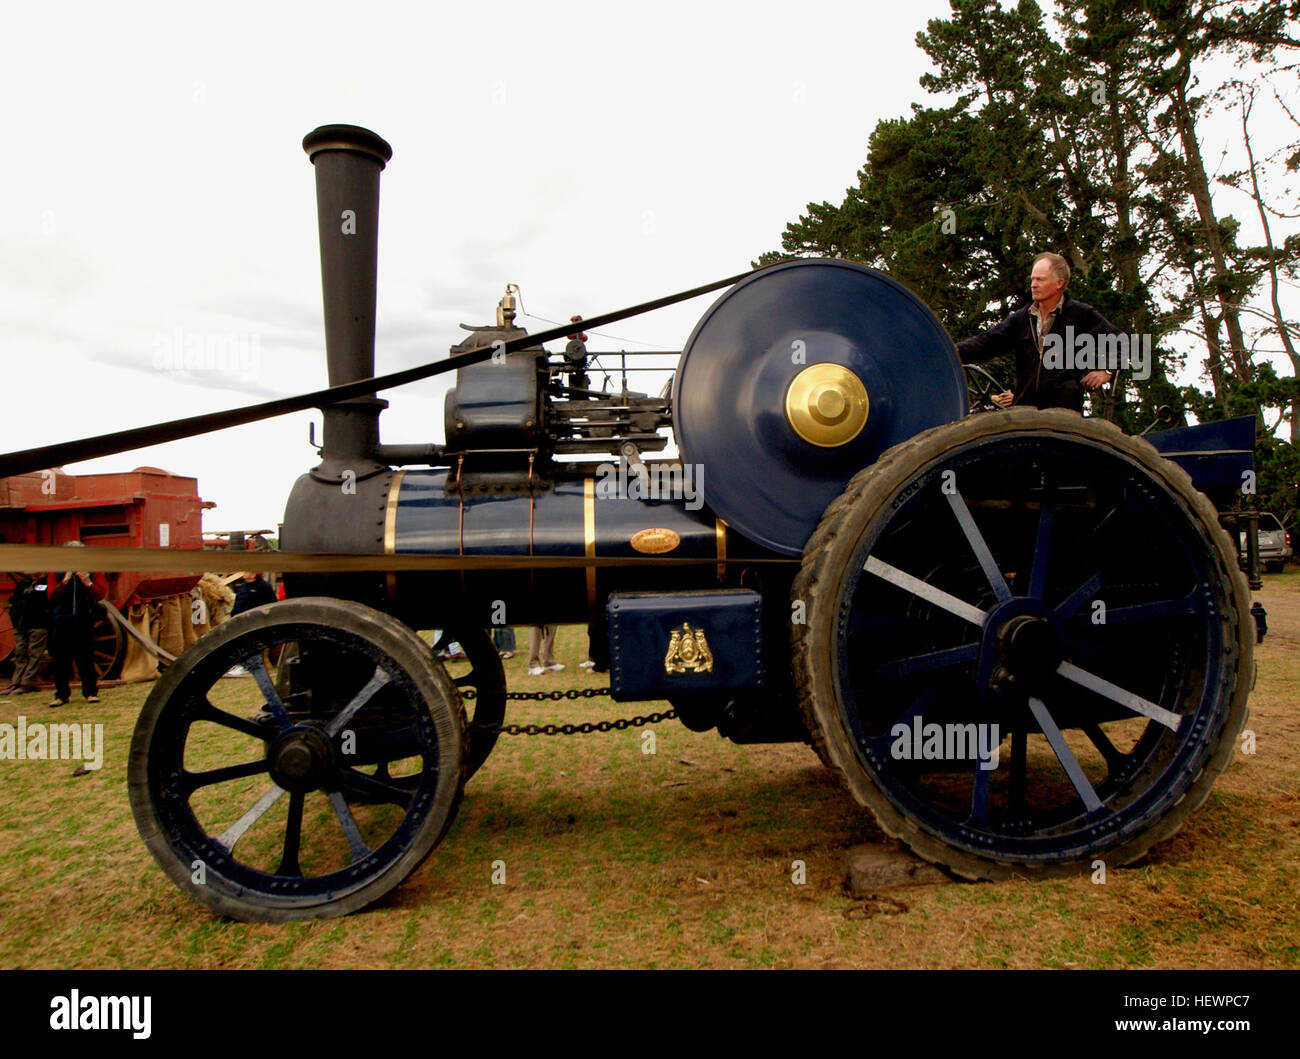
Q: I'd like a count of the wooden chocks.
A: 1